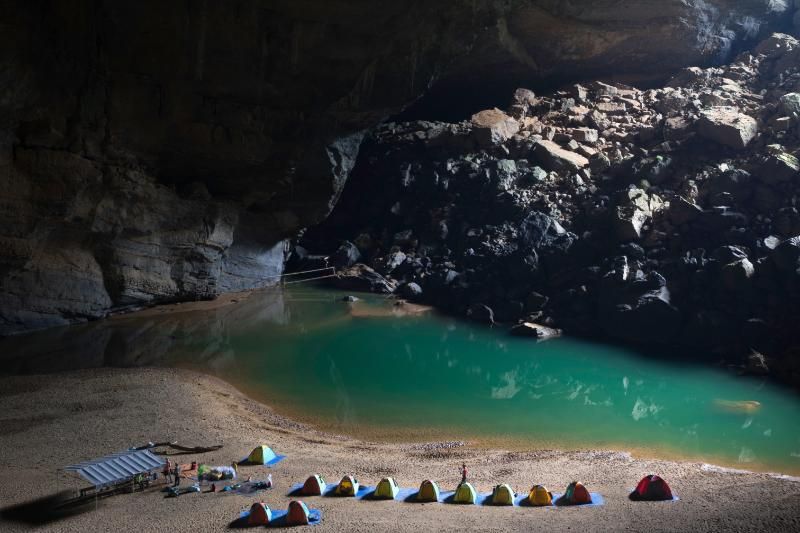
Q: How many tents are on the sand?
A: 12